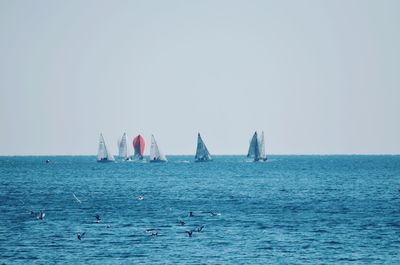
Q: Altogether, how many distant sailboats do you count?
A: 7